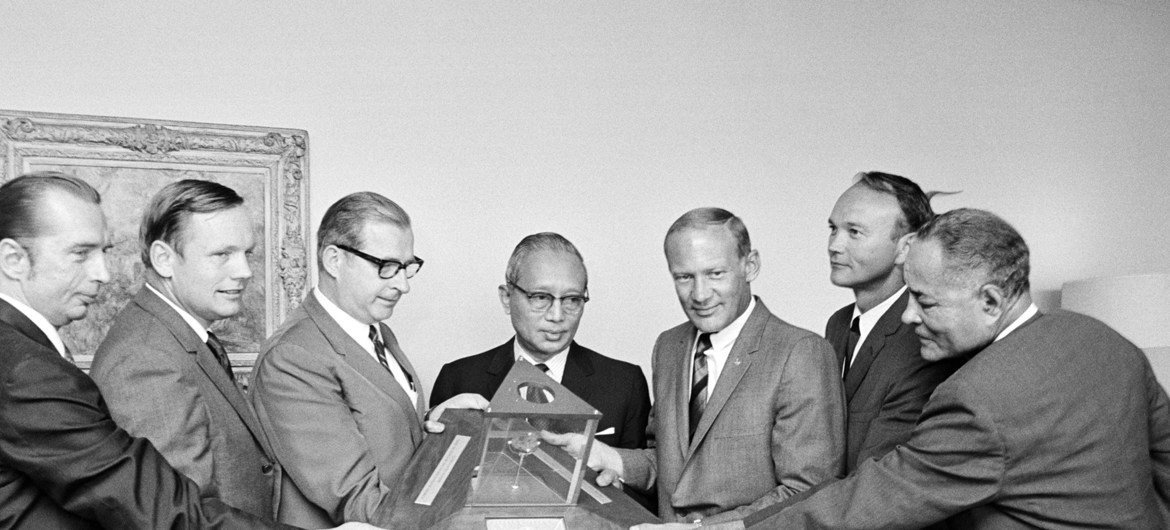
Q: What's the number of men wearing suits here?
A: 7